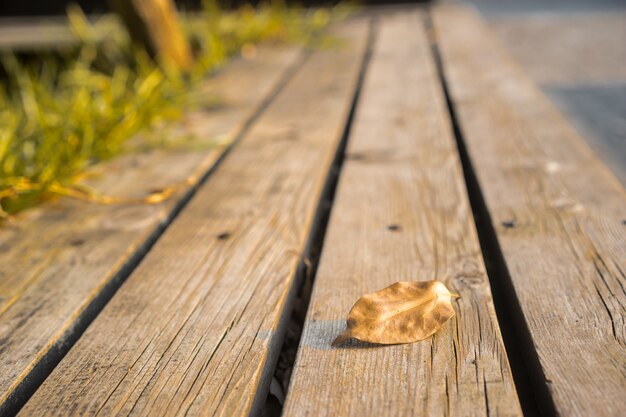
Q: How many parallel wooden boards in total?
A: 4